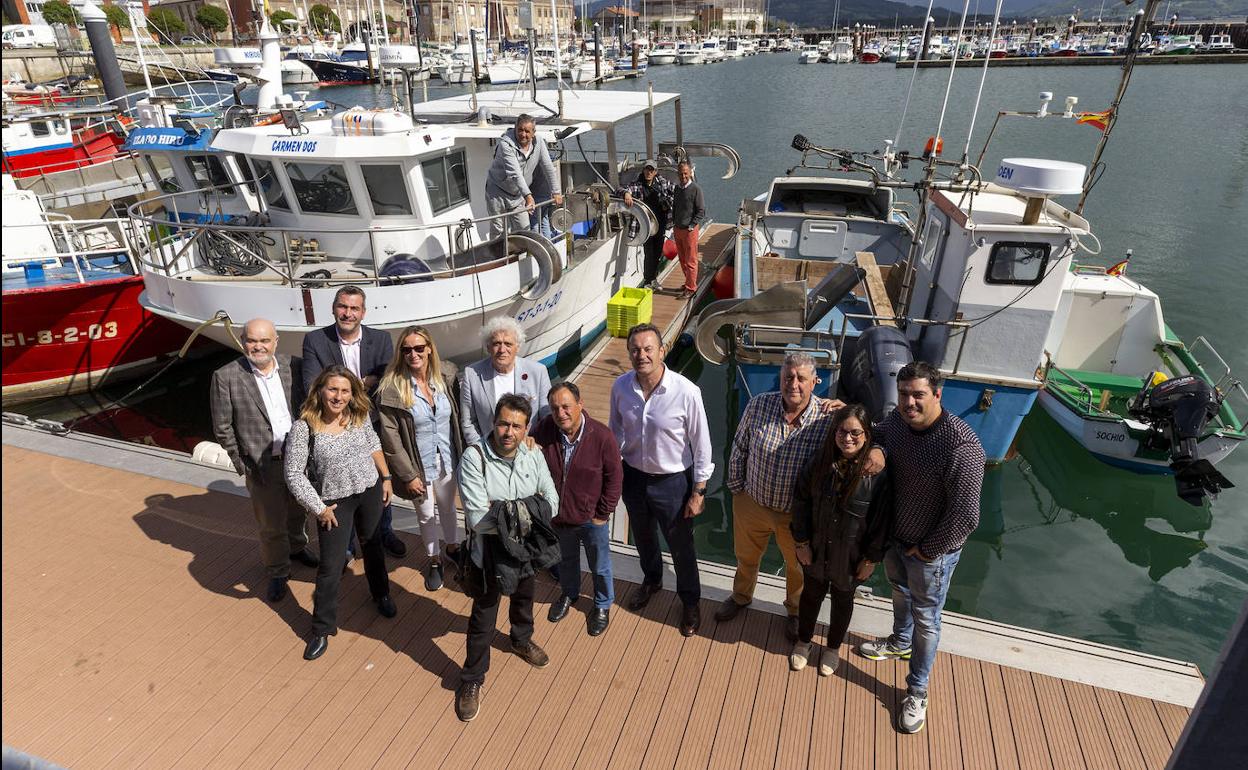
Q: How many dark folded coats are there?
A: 1